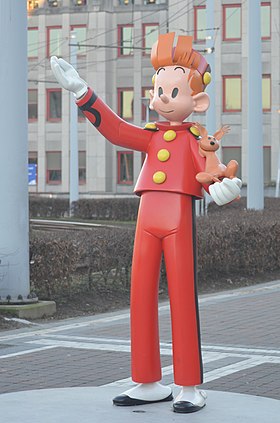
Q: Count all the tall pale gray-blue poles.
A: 4